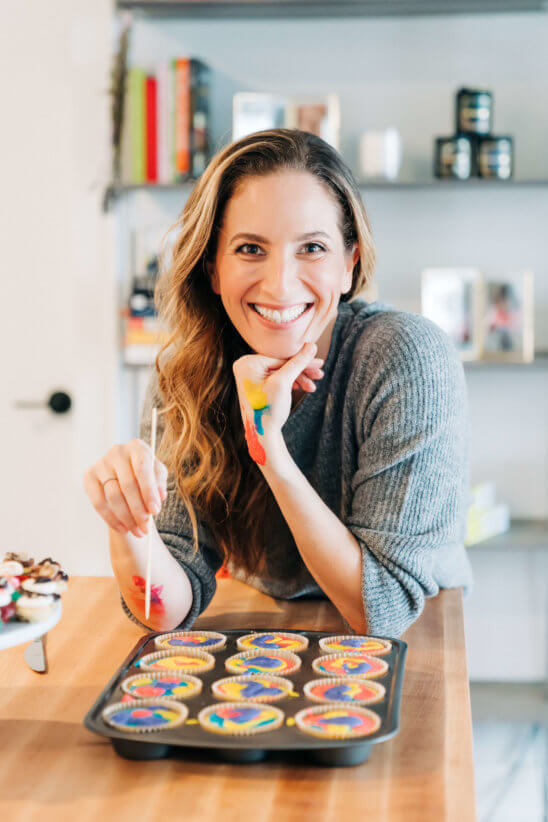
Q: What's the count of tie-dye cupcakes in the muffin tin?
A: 12